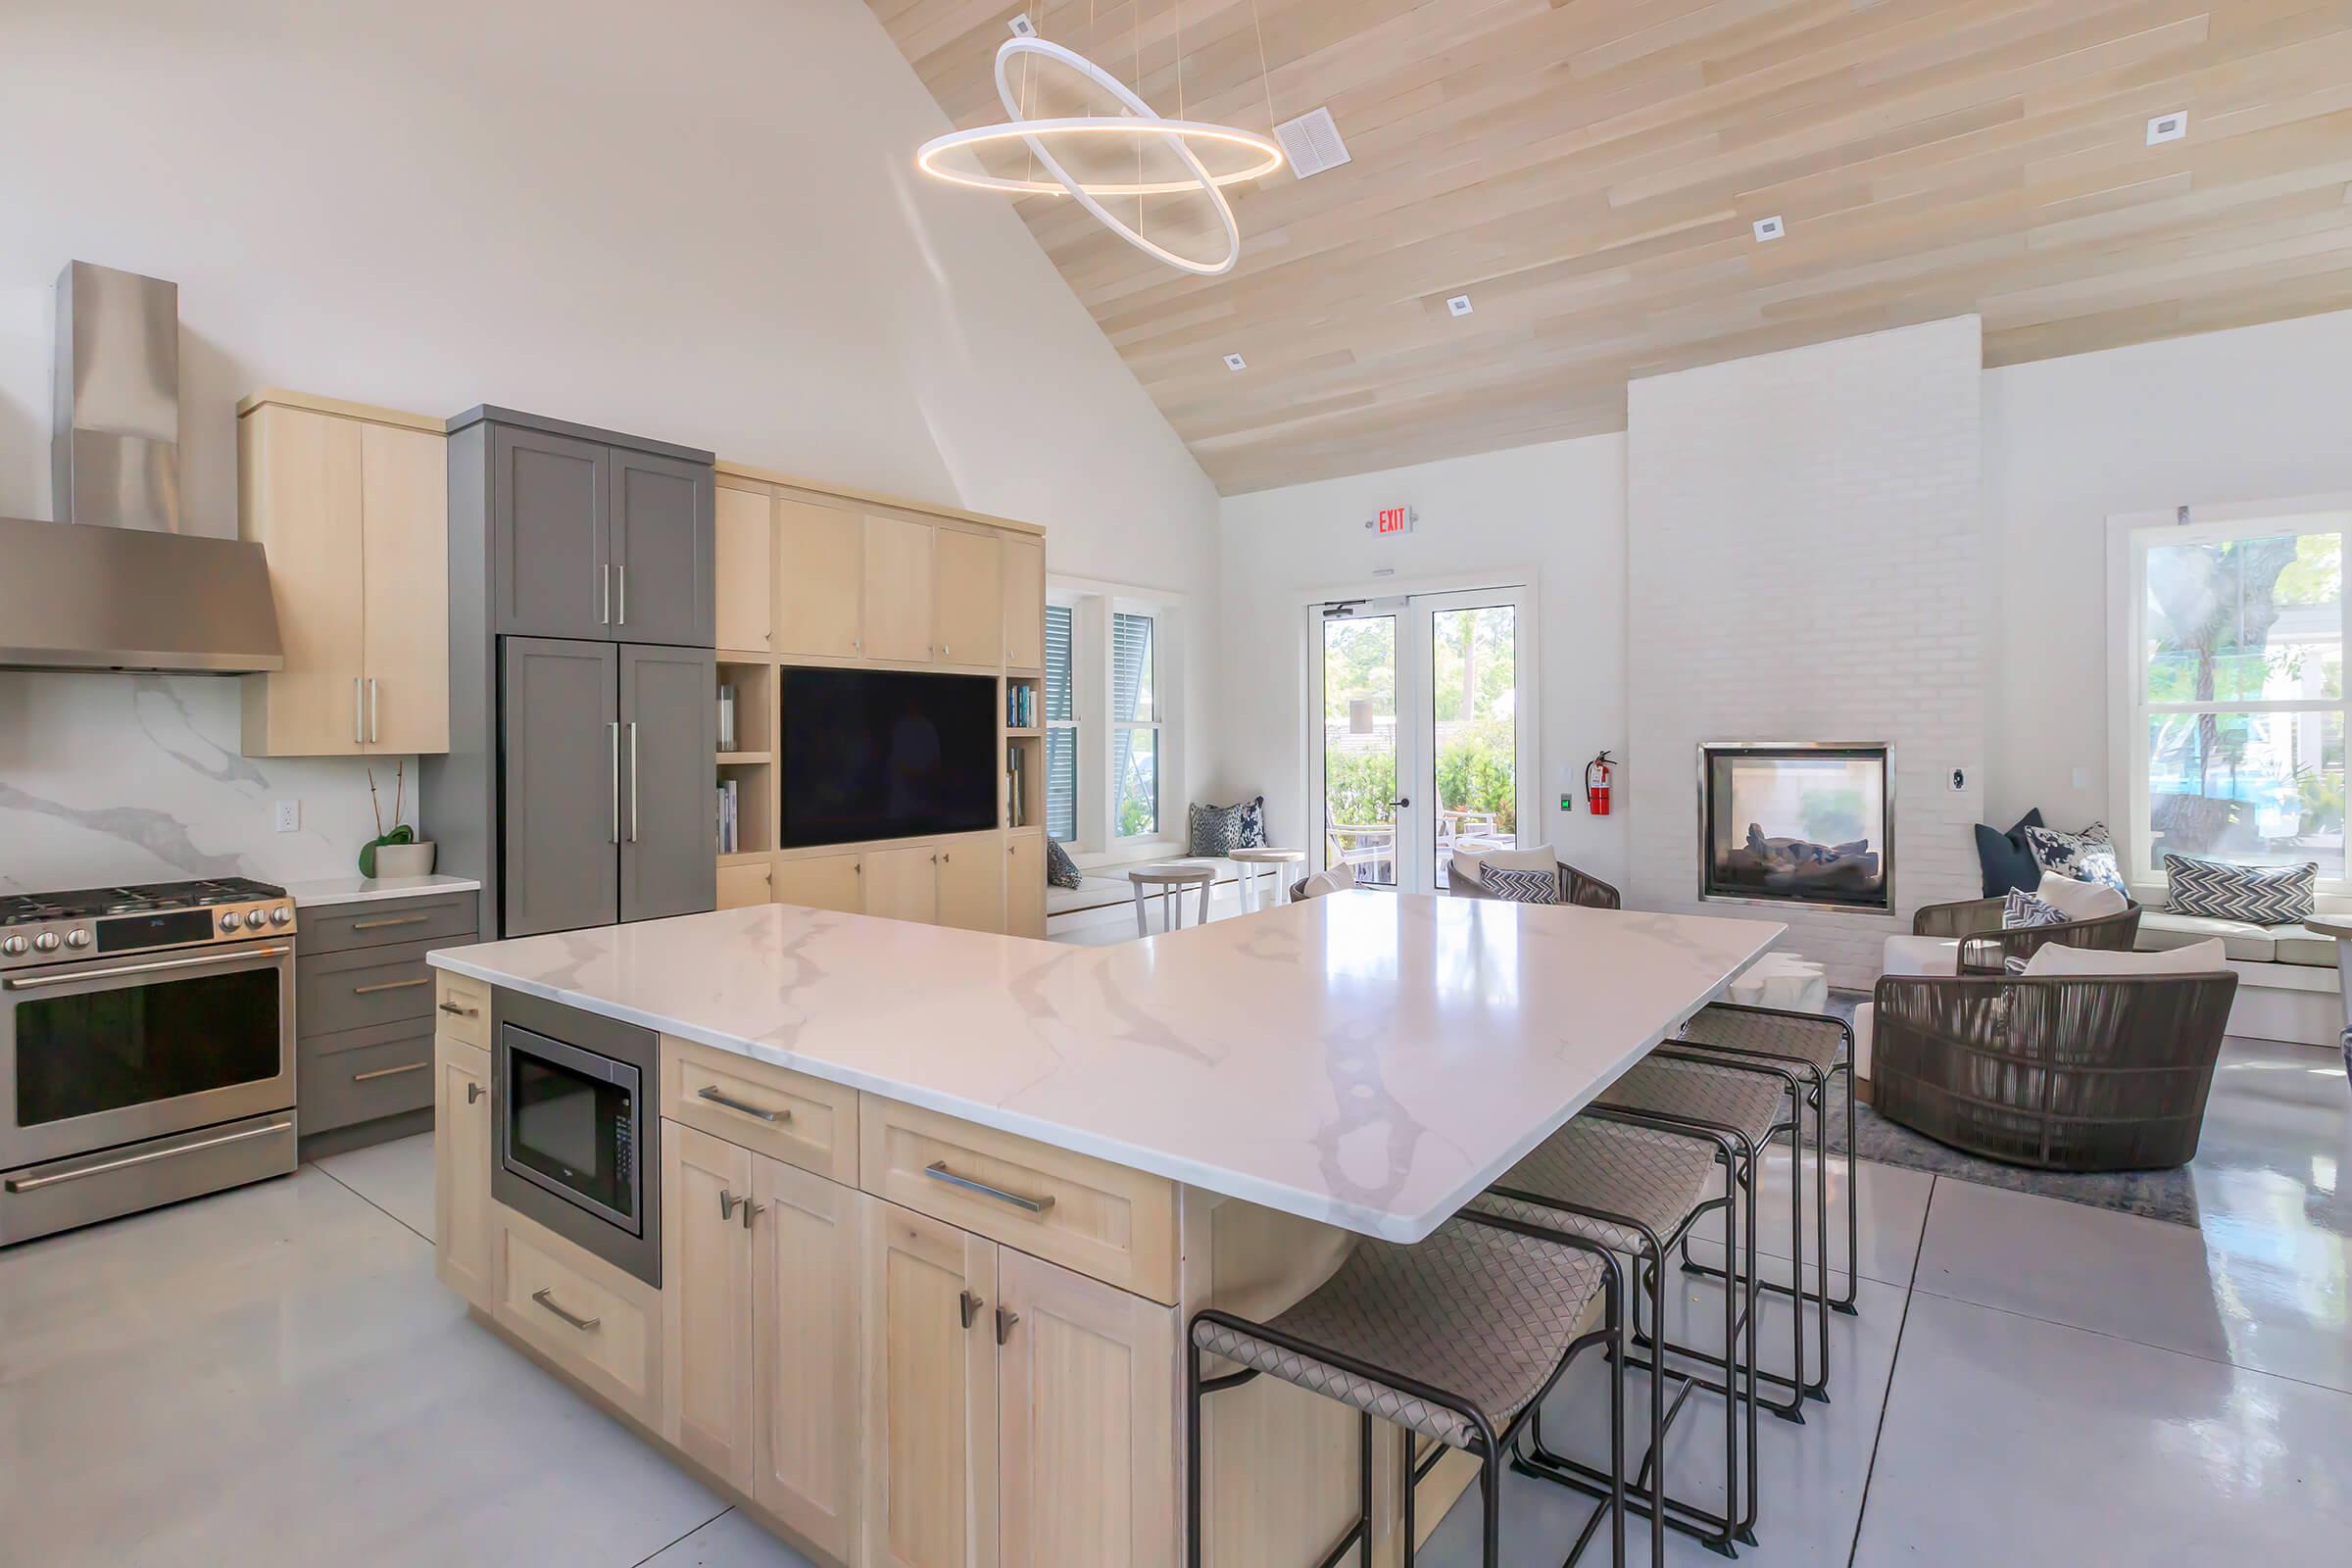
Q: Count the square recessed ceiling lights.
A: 5